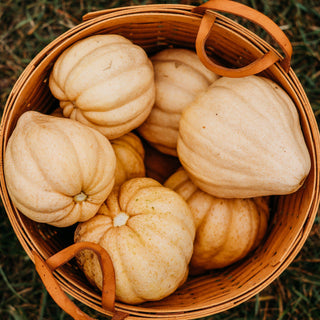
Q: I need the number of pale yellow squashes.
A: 7